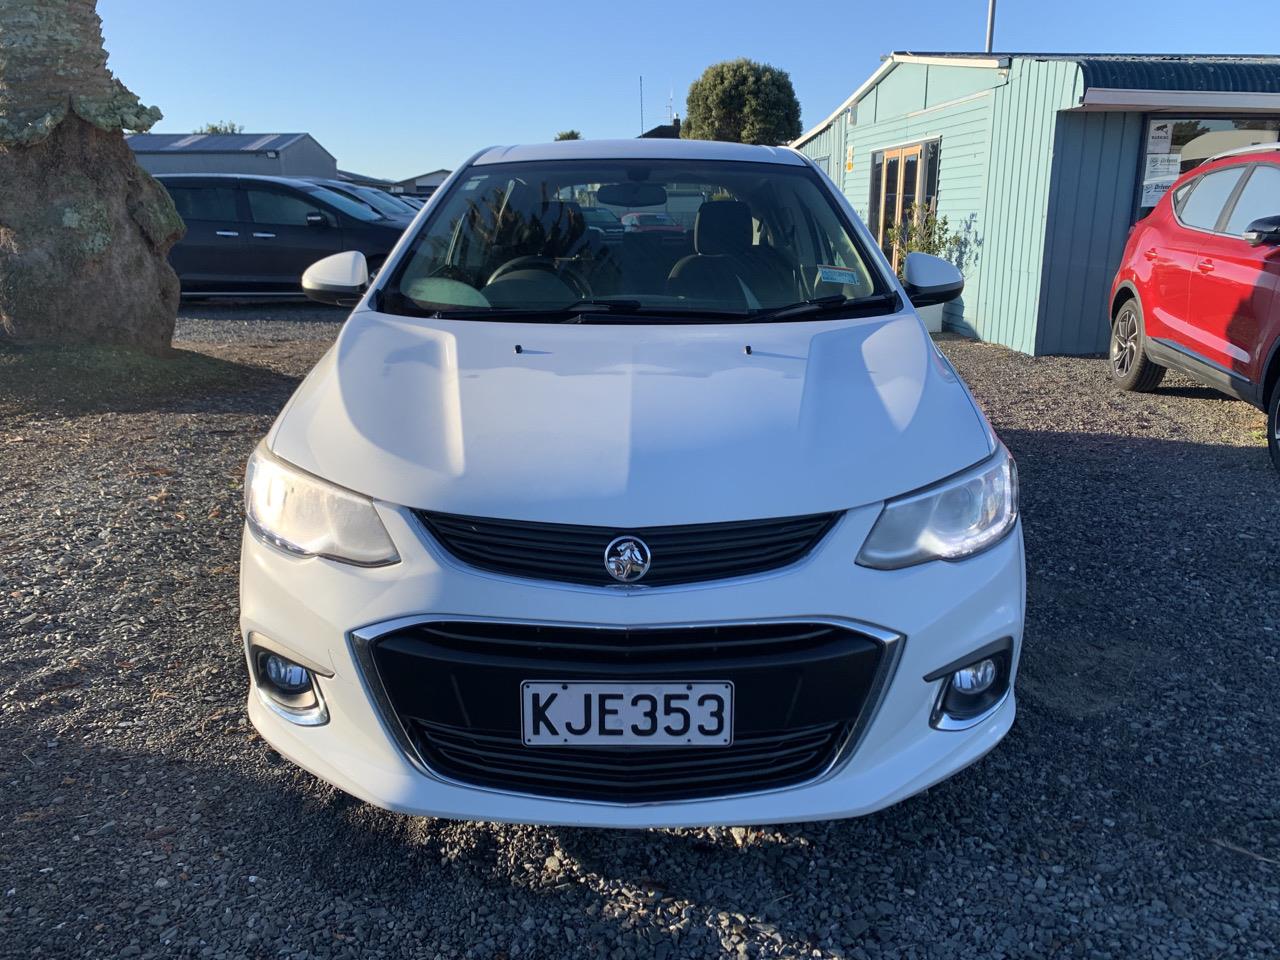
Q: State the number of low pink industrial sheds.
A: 0